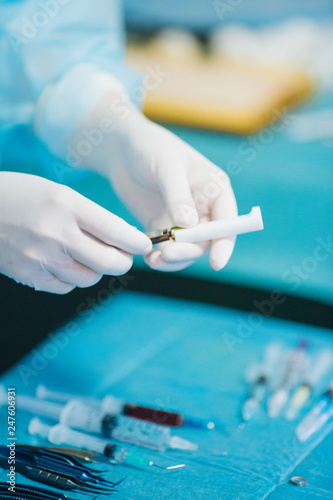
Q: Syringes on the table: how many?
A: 7